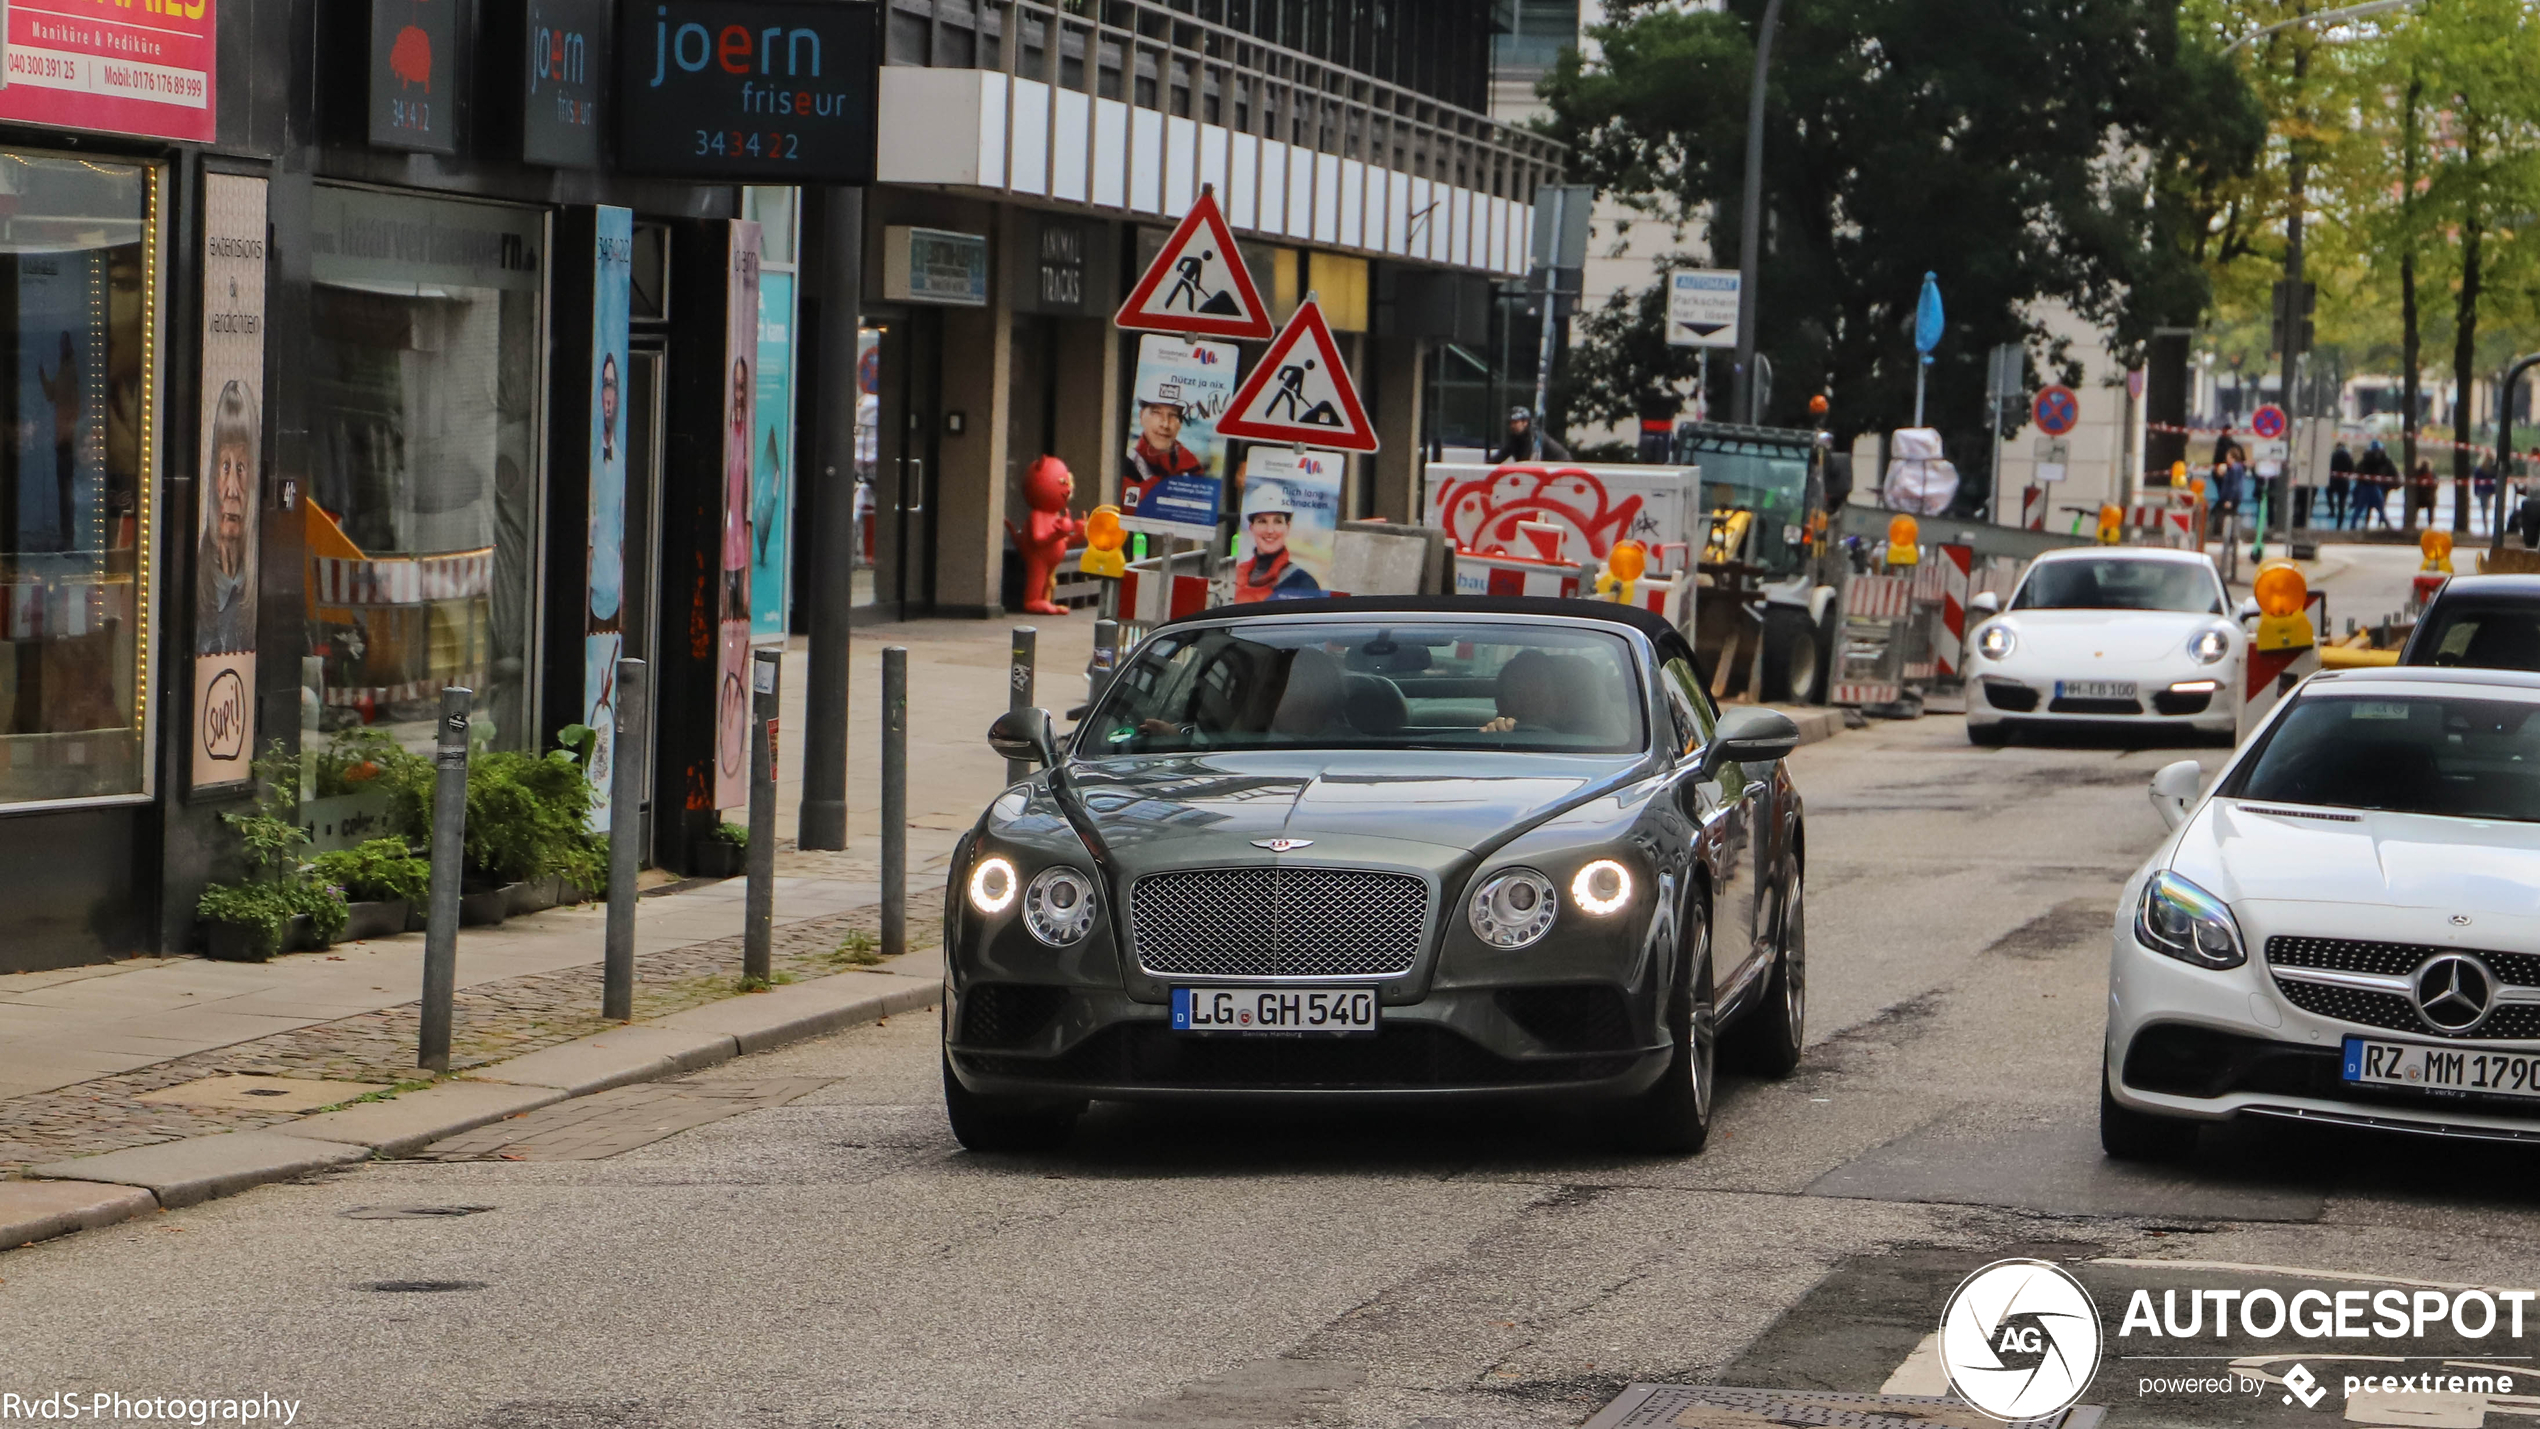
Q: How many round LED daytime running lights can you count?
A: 2